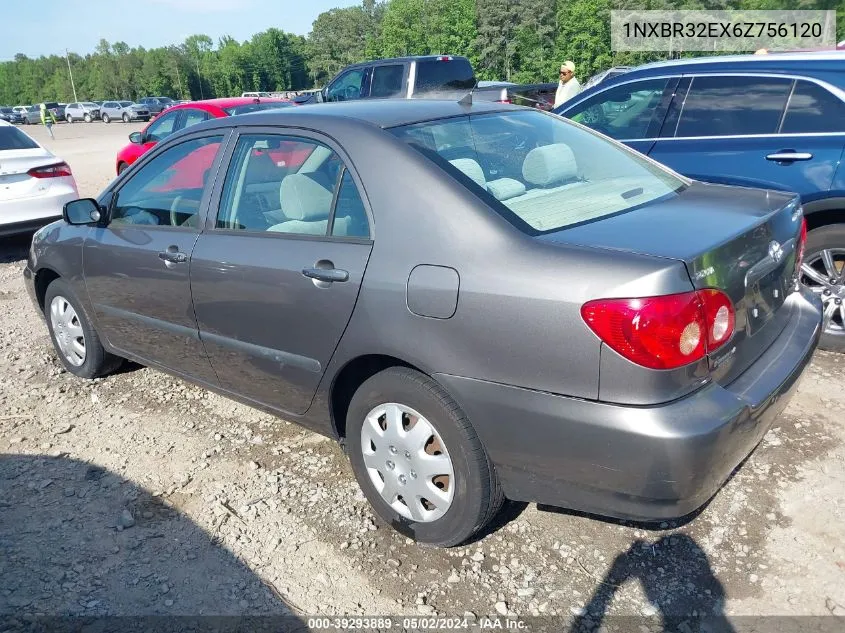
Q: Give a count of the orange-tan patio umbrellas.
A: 0